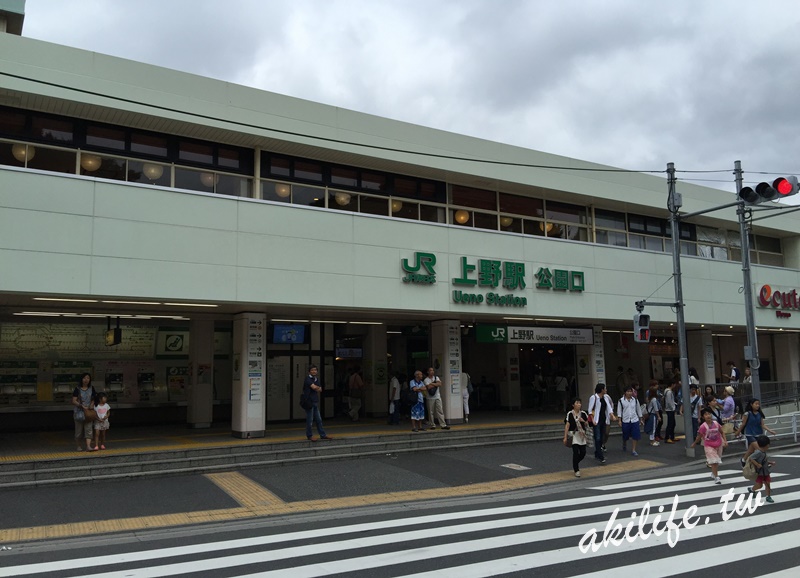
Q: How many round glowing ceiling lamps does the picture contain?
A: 10